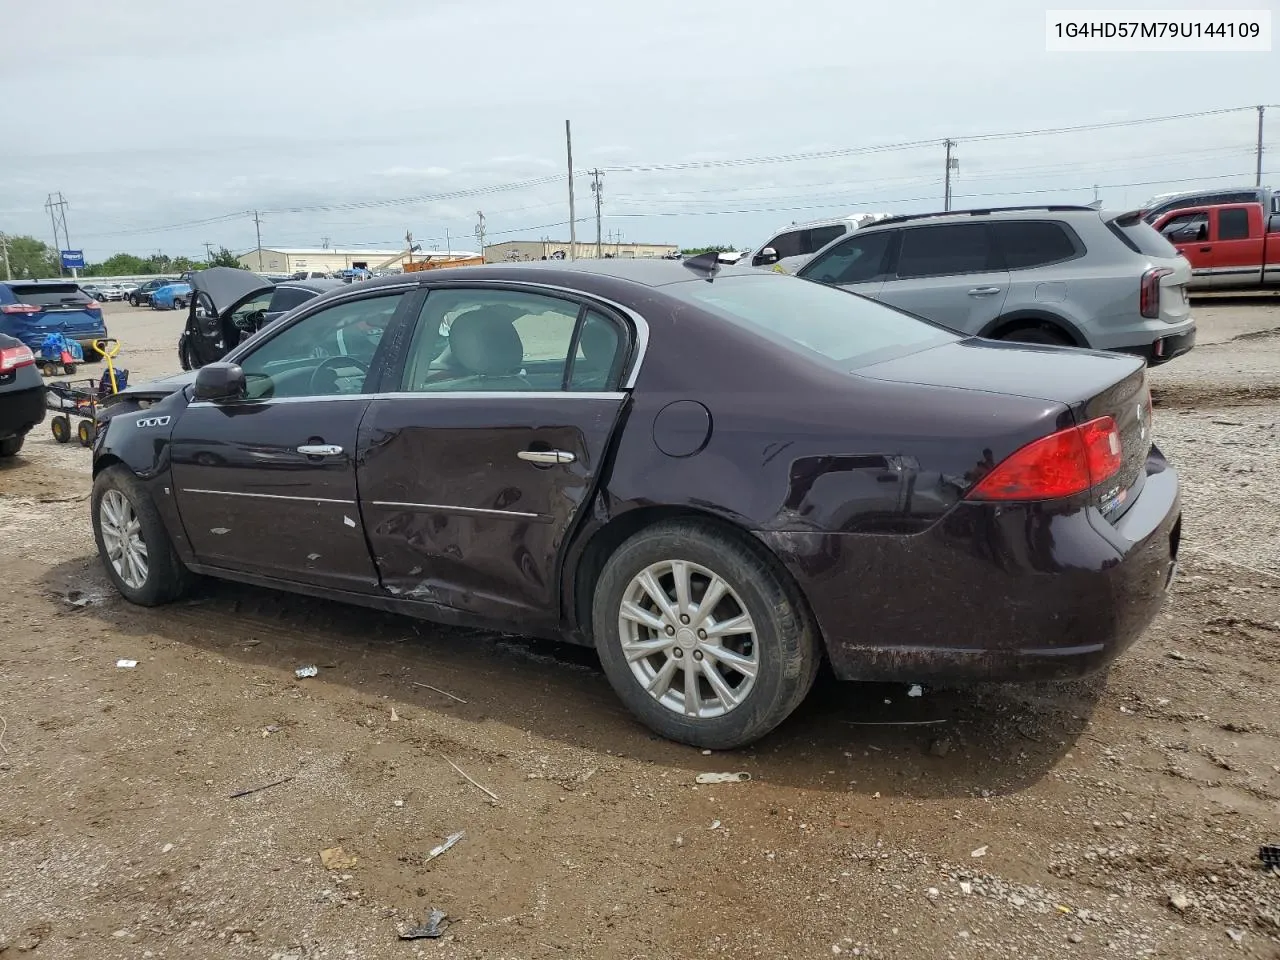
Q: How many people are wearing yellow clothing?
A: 0